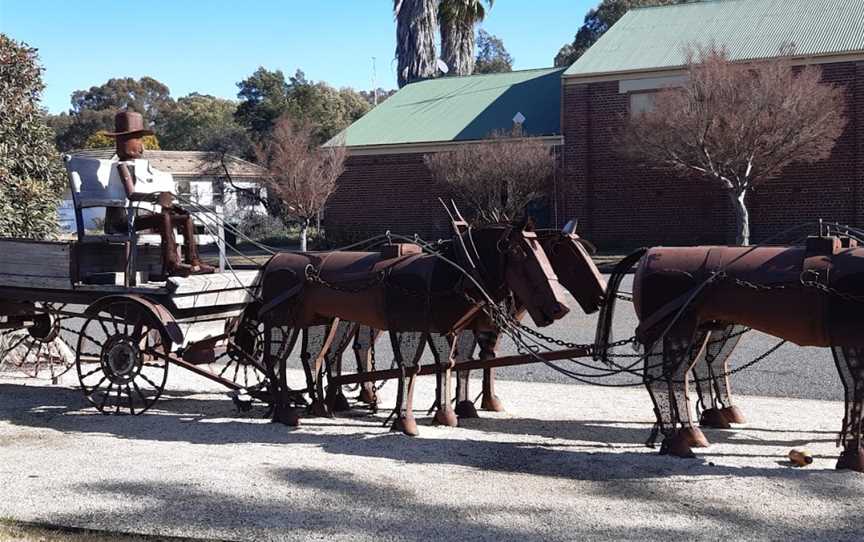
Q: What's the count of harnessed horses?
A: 4